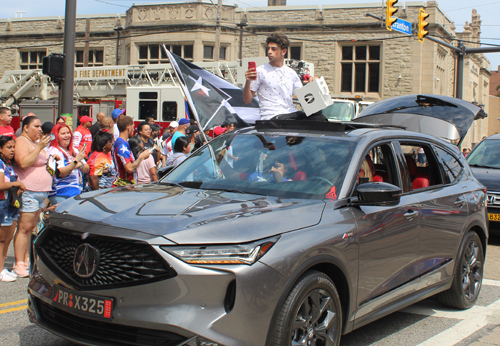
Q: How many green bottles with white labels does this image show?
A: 0